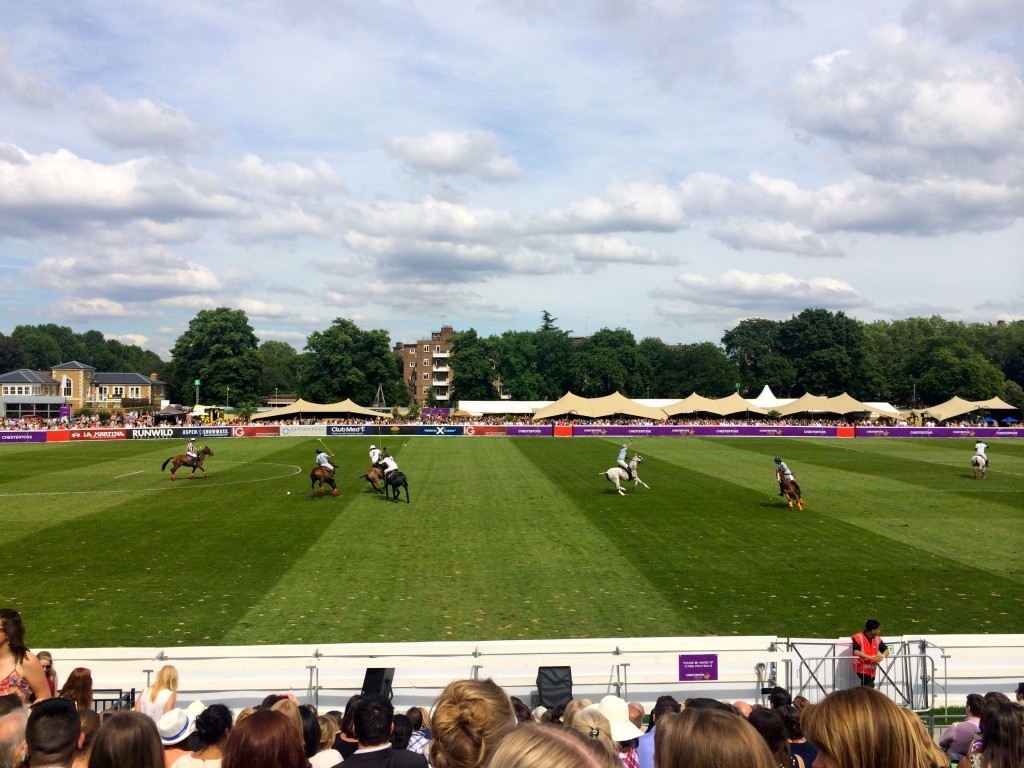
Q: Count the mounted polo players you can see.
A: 7